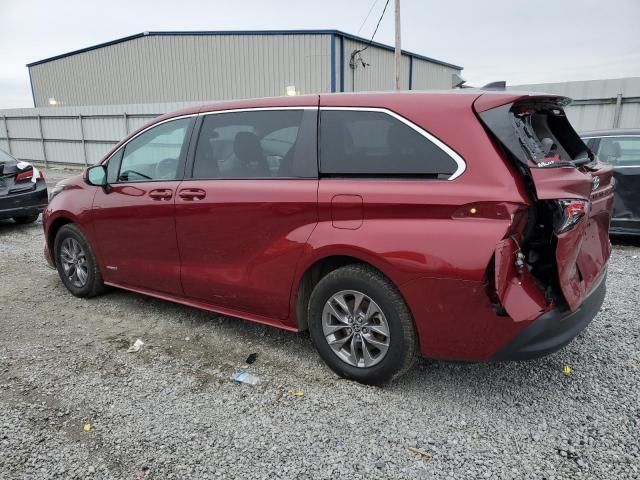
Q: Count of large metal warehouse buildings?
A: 1